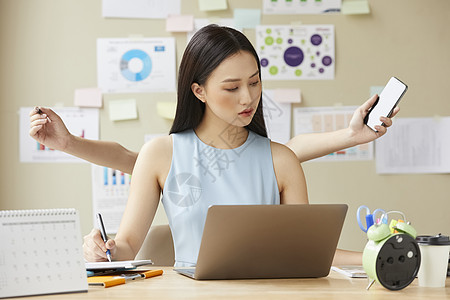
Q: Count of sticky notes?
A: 9